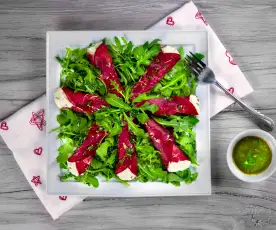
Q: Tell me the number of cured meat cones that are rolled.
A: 7